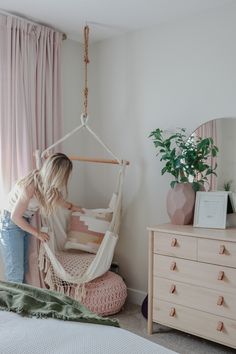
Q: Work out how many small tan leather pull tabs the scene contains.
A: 8